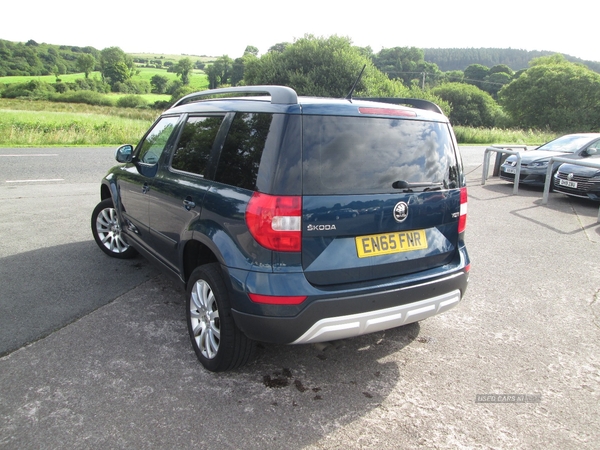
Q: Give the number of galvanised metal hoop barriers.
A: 3